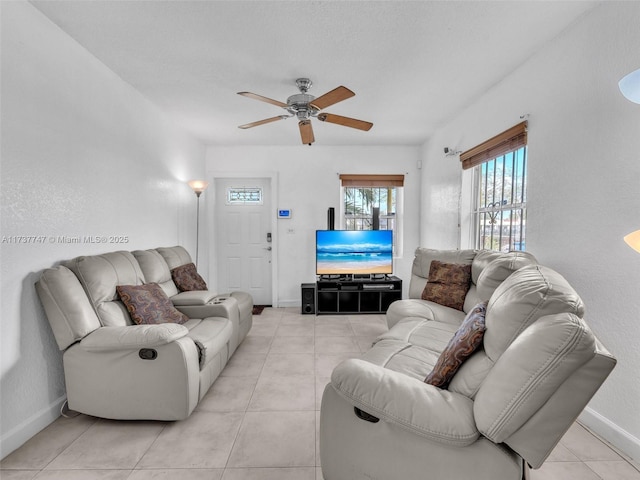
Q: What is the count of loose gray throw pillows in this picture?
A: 0